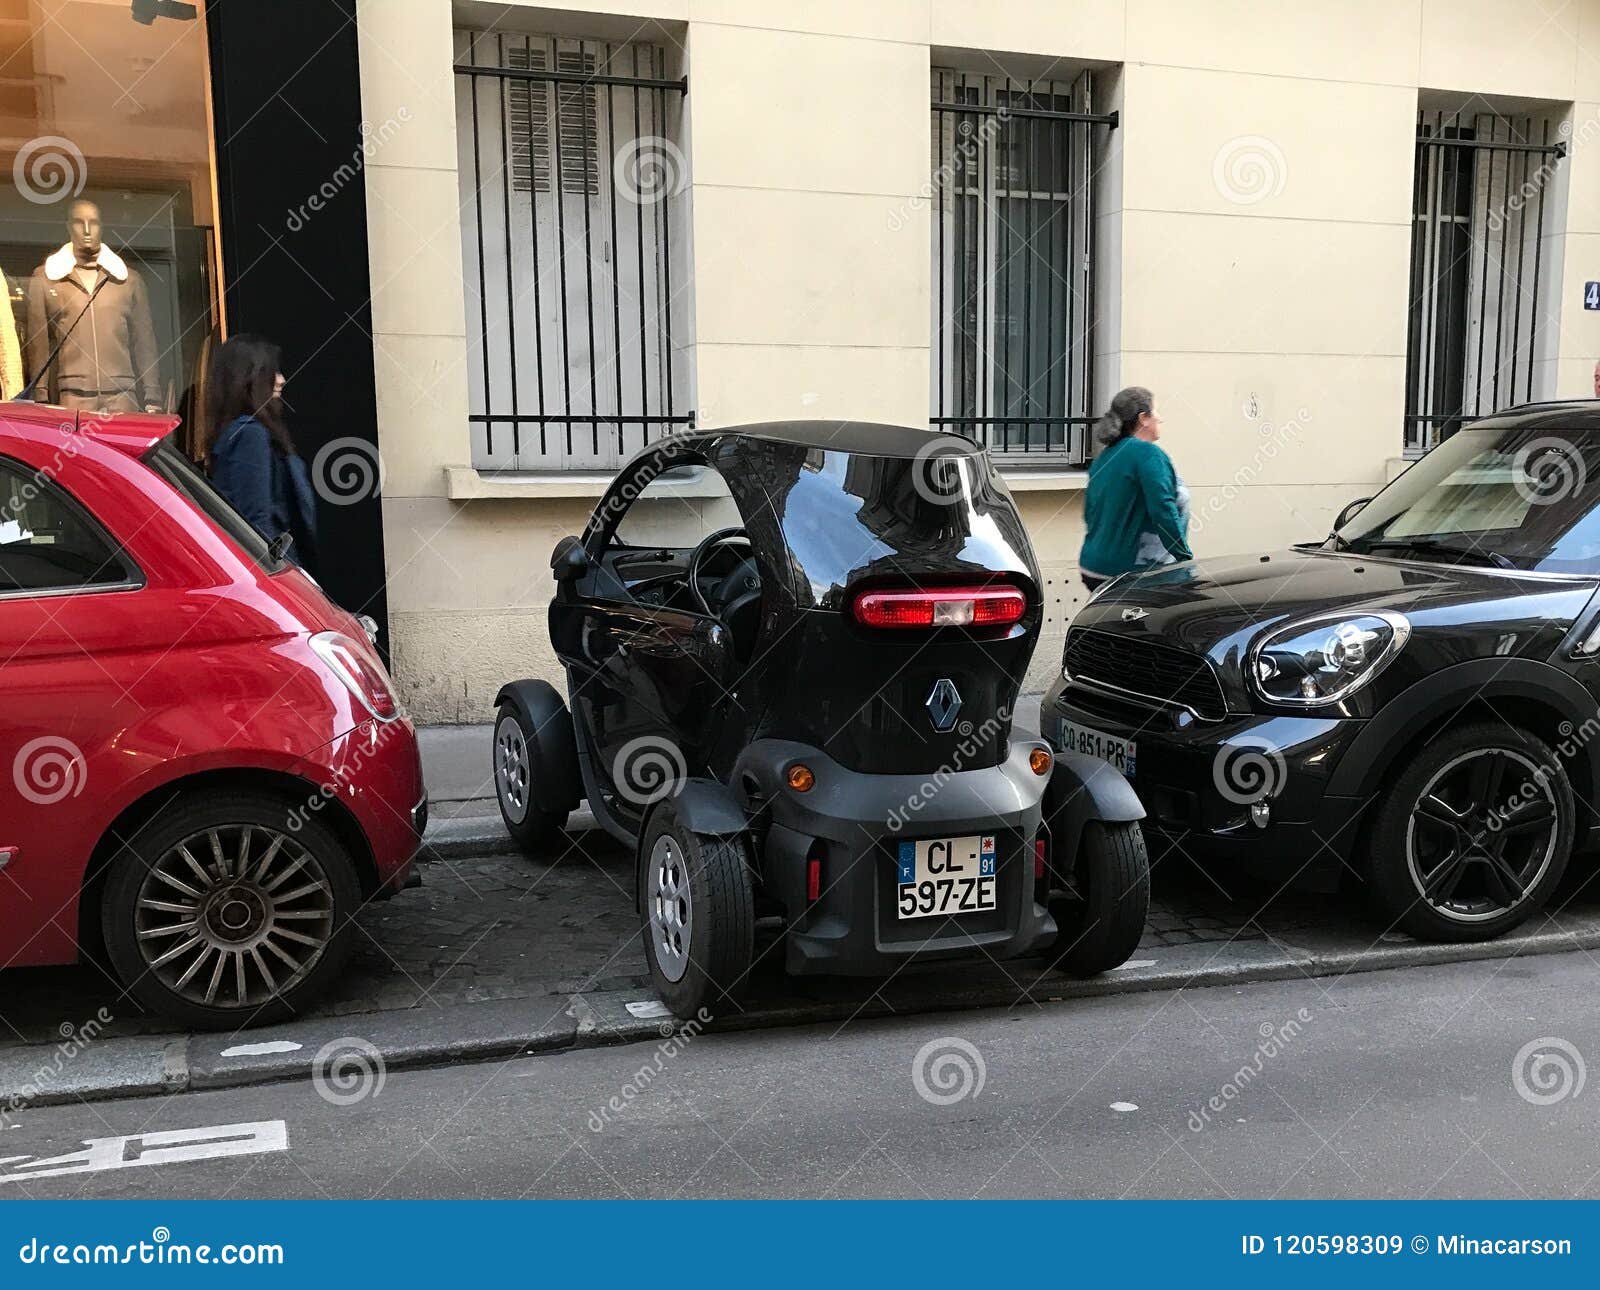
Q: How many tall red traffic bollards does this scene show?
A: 0